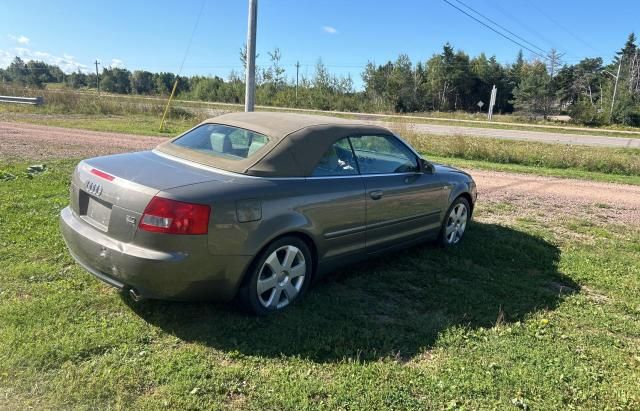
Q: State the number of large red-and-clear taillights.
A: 1